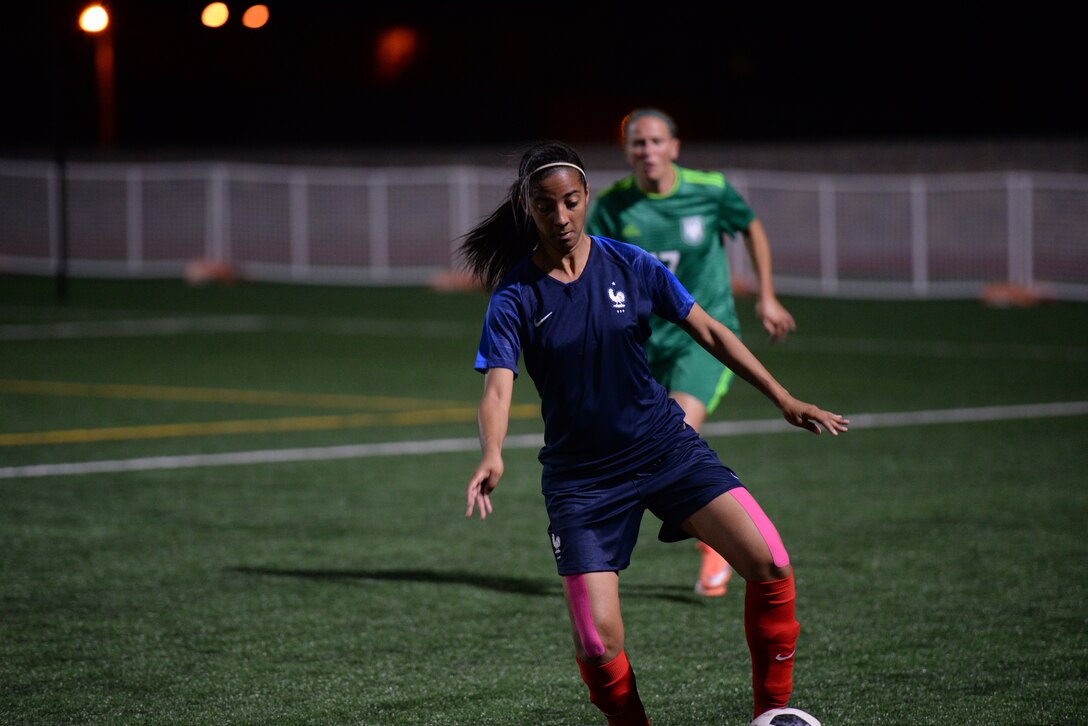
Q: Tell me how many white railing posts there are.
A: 10